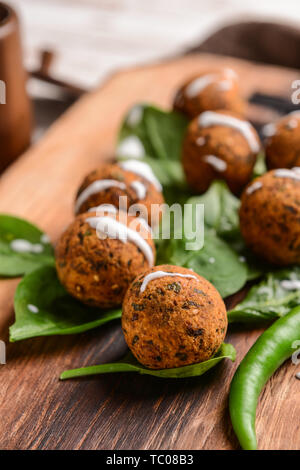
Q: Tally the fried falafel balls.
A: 7